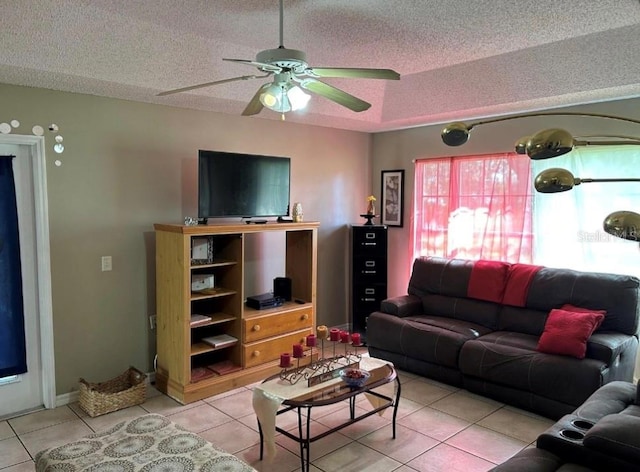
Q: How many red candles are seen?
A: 6